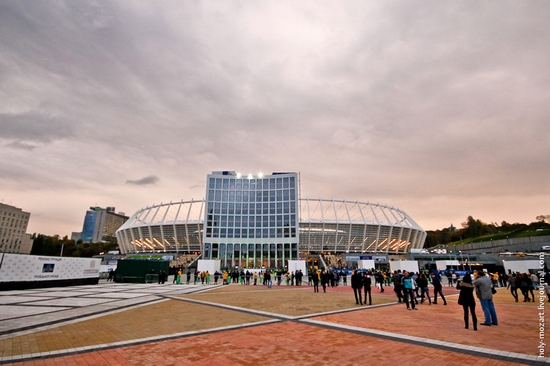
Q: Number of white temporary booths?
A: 6